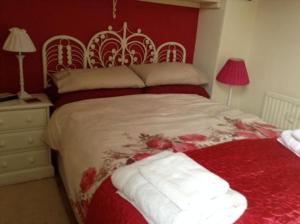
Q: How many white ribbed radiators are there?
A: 1